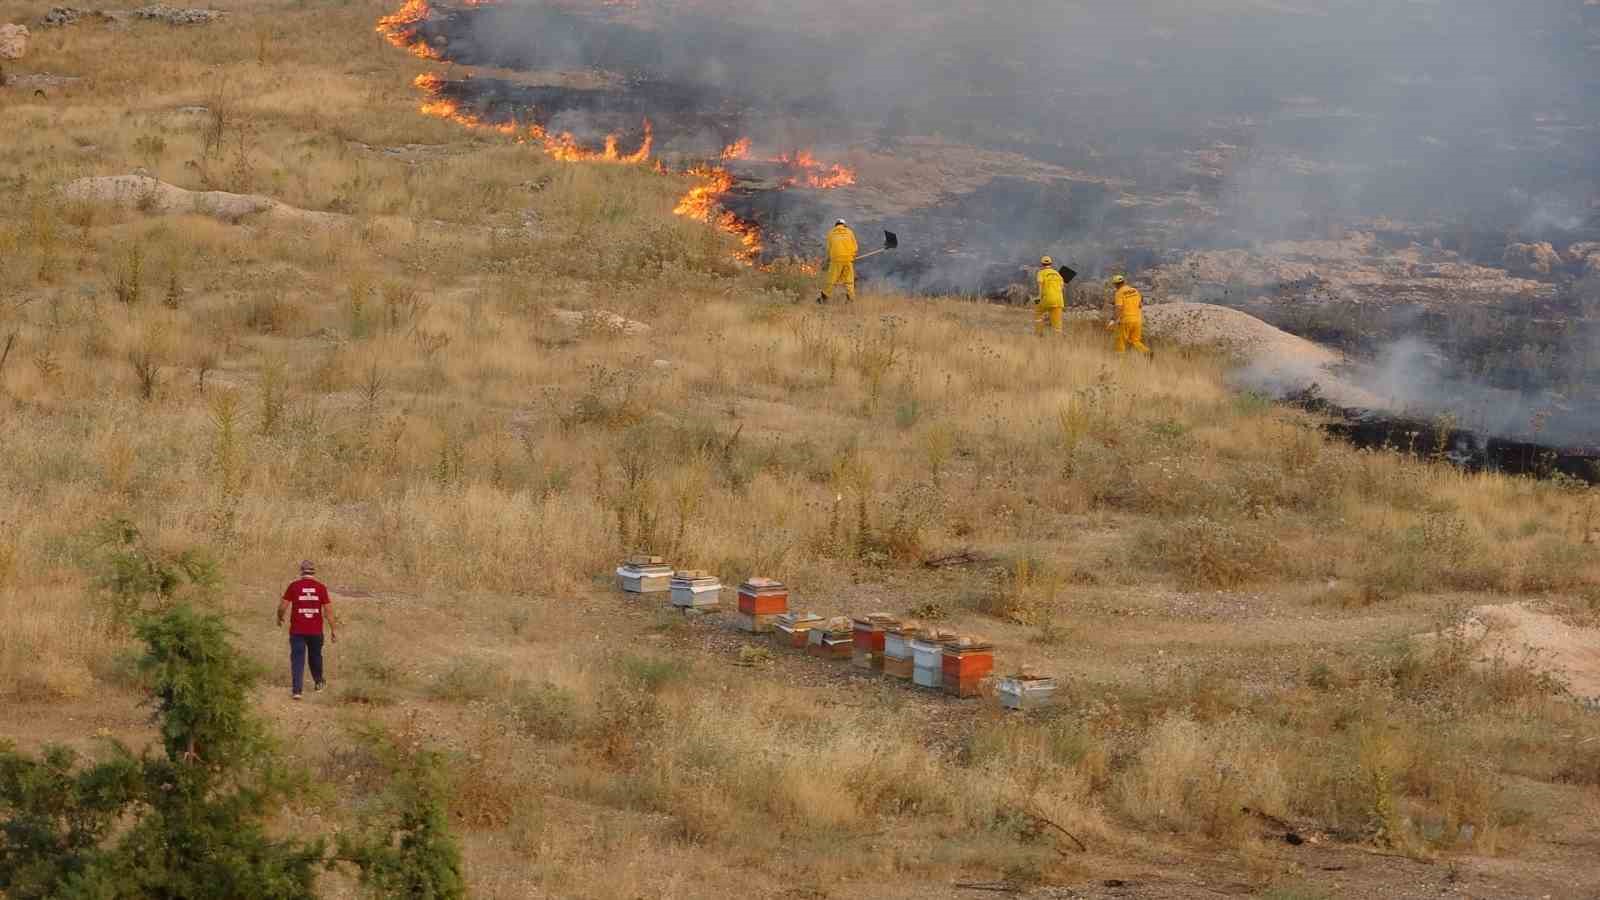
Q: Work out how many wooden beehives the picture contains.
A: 10